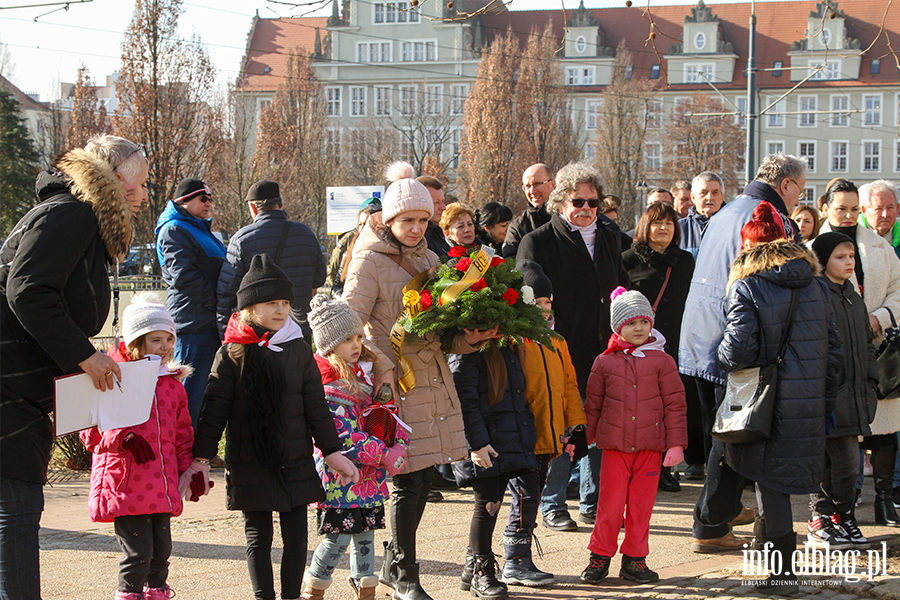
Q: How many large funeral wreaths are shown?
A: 1